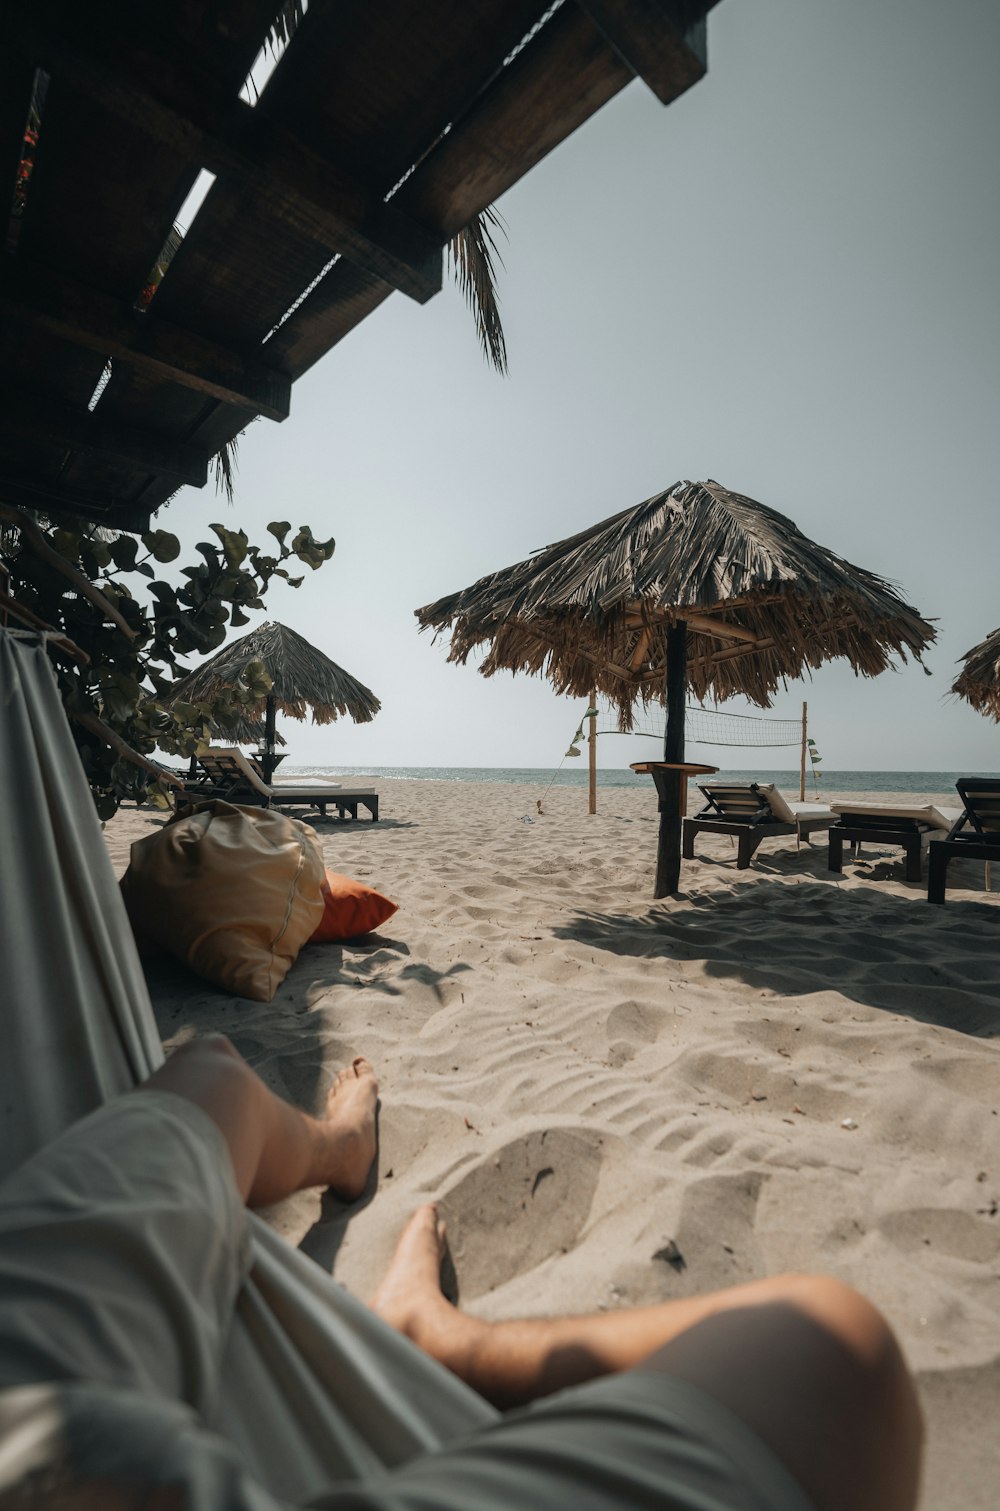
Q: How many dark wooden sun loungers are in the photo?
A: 5